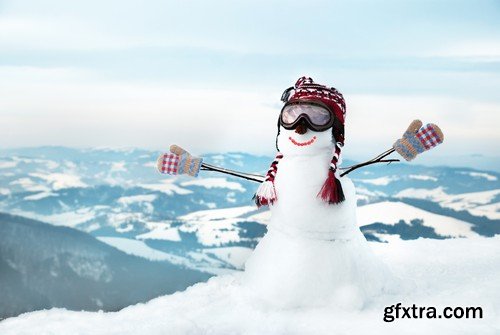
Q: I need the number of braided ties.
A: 2